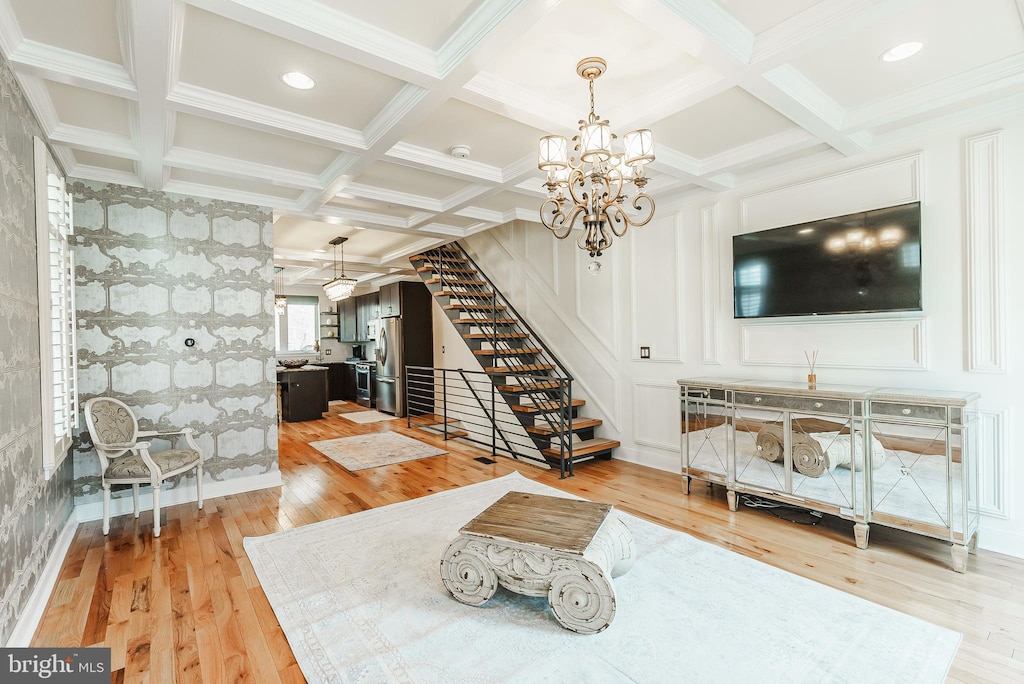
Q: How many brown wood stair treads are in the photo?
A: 14